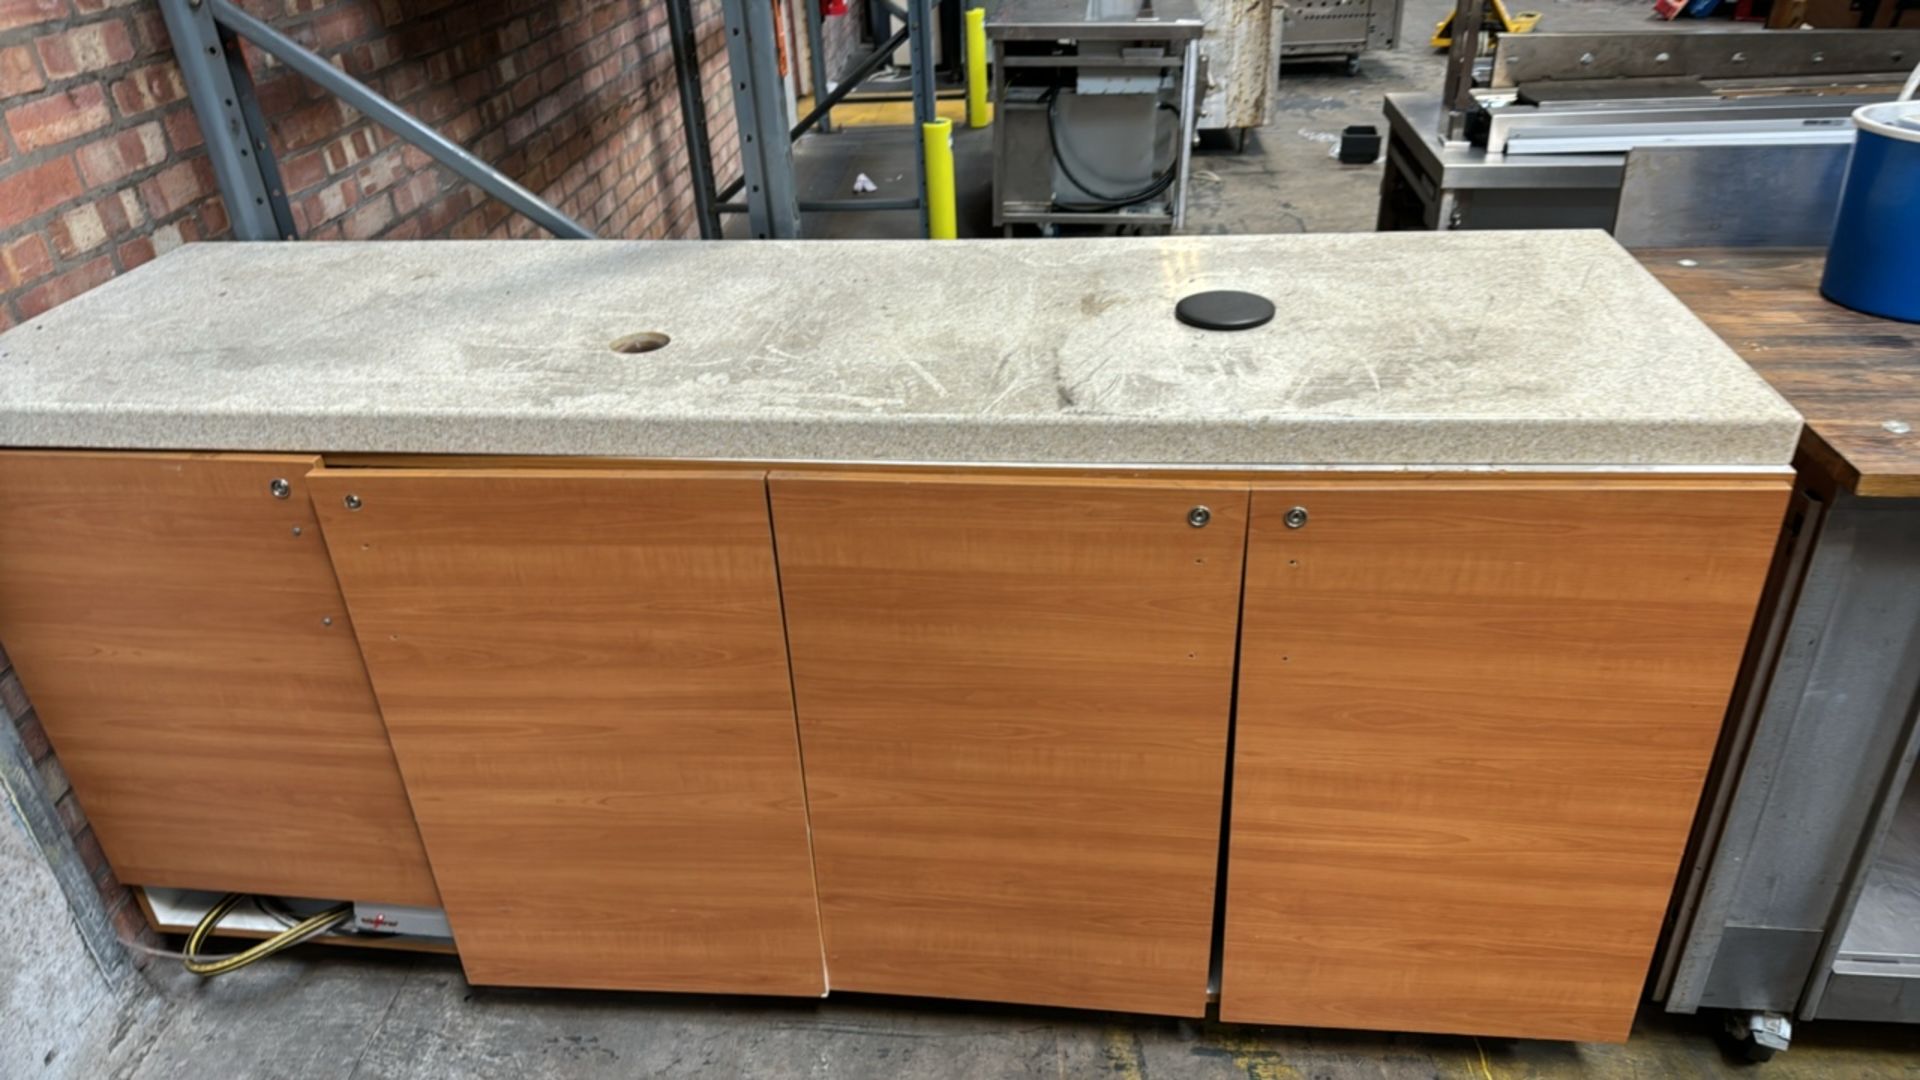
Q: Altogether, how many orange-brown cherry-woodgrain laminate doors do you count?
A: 4